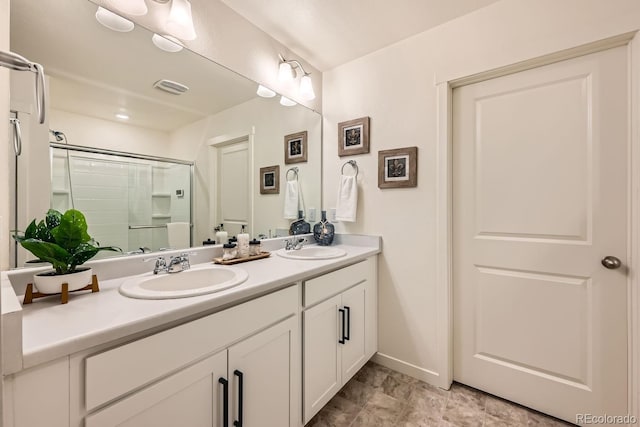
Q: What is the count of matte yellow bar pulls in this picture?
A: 0